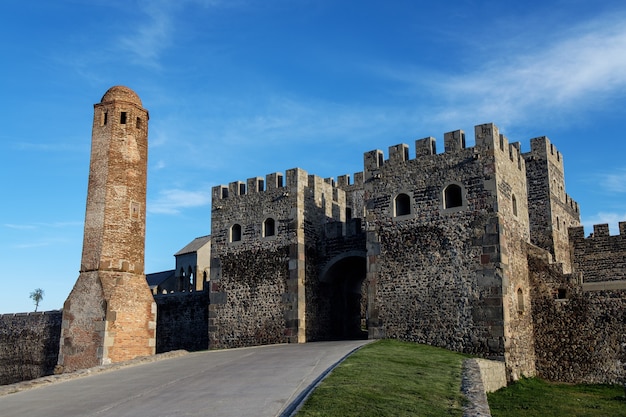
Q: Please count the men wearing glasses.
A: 0